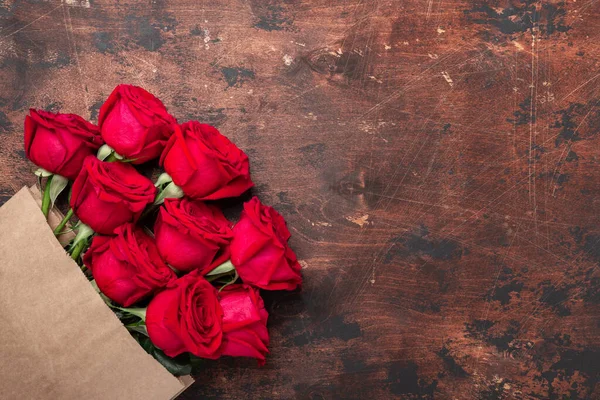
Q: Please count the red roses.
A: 9